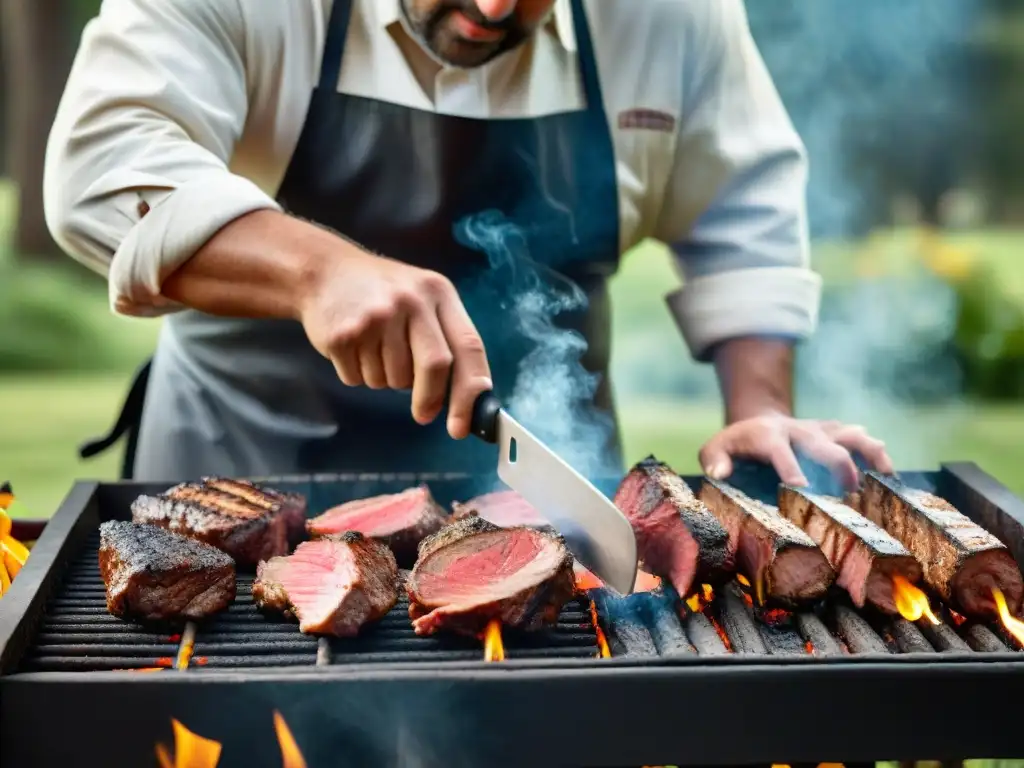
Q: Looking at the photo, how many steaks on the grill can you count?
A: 10